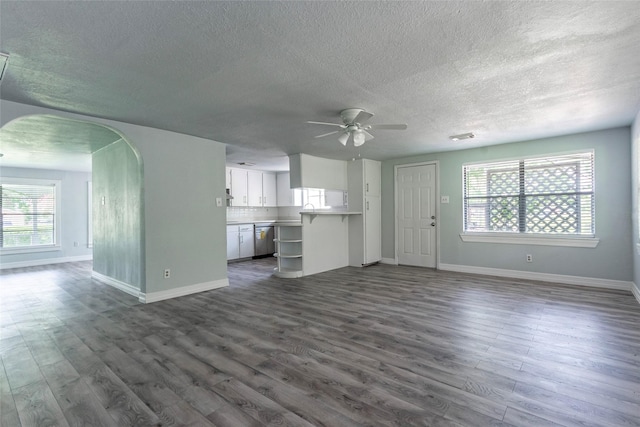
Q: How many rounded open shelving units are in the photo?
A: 1